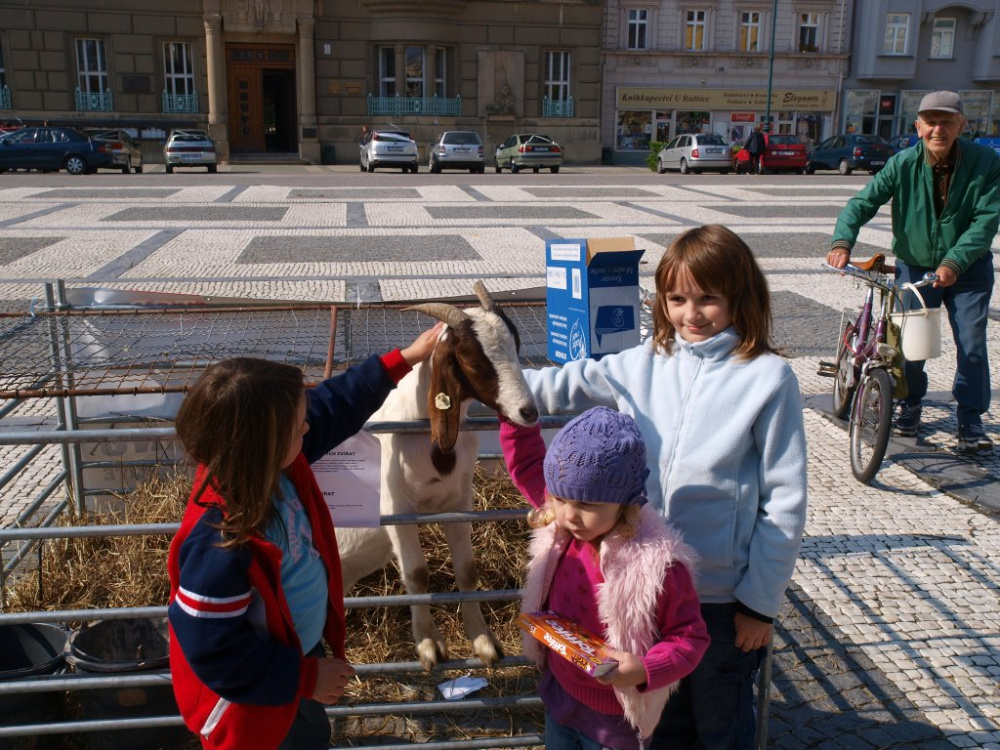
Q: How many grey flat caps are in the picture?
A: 1